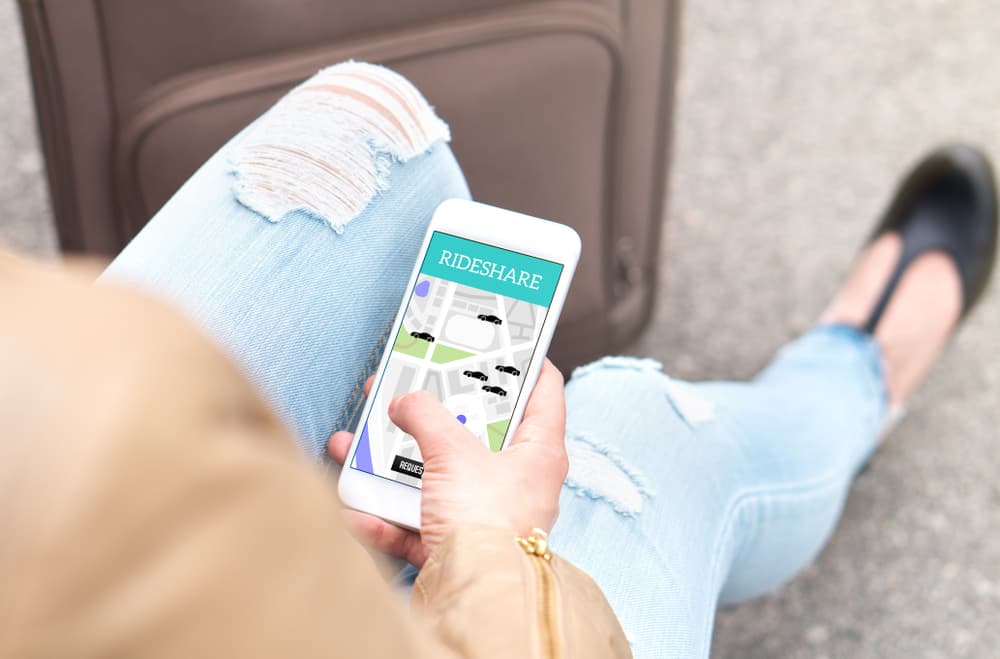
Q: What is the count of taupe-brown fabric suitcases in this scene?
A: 1